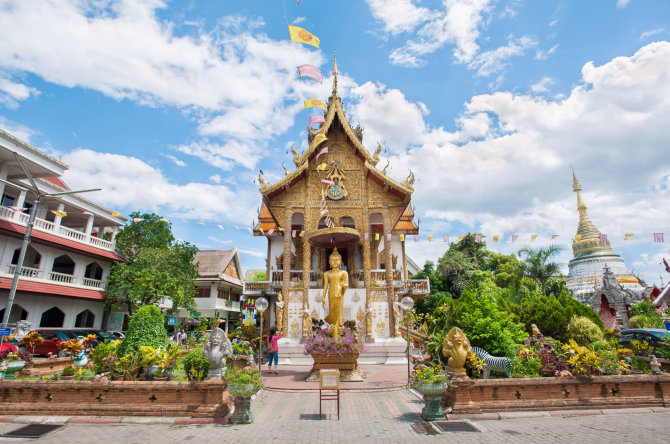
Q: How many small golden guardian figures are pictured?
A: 4